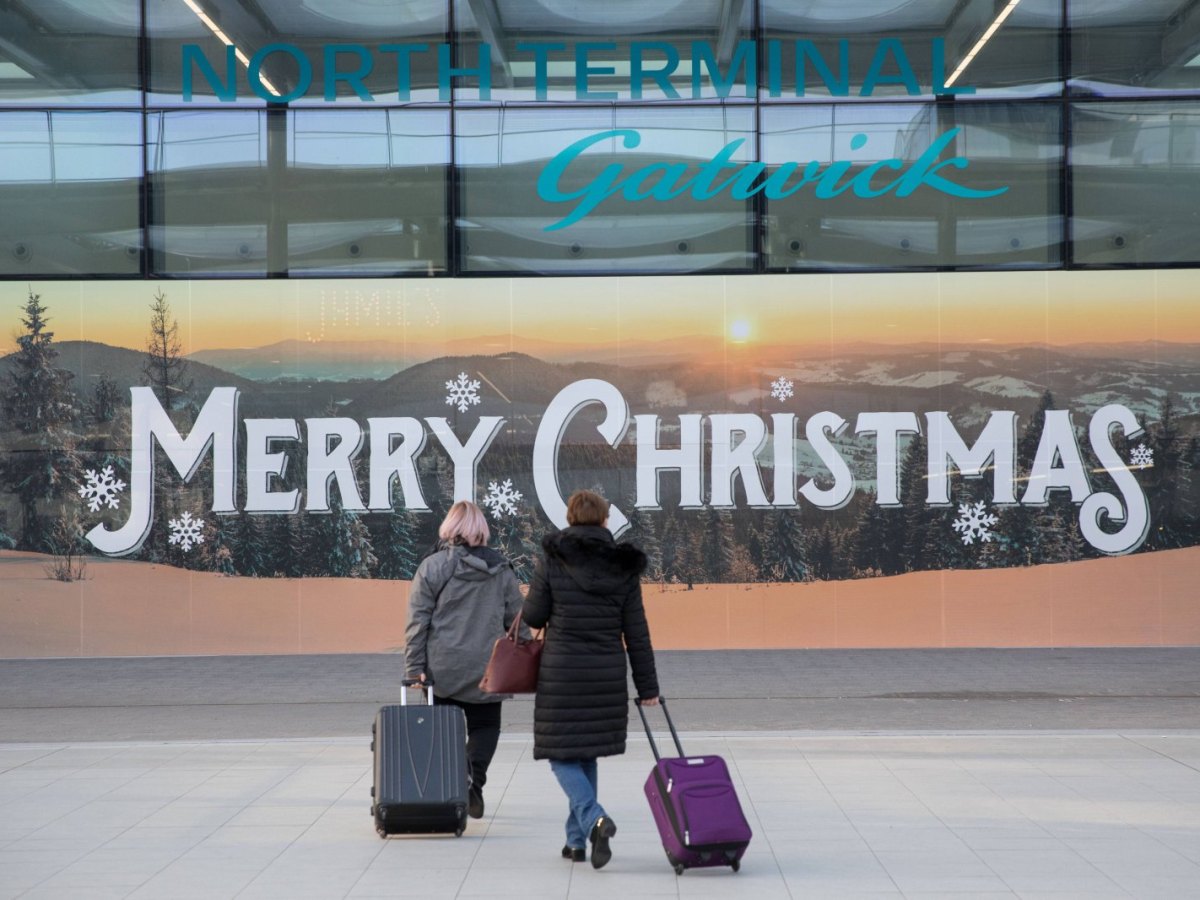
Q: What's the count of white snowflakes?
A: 7